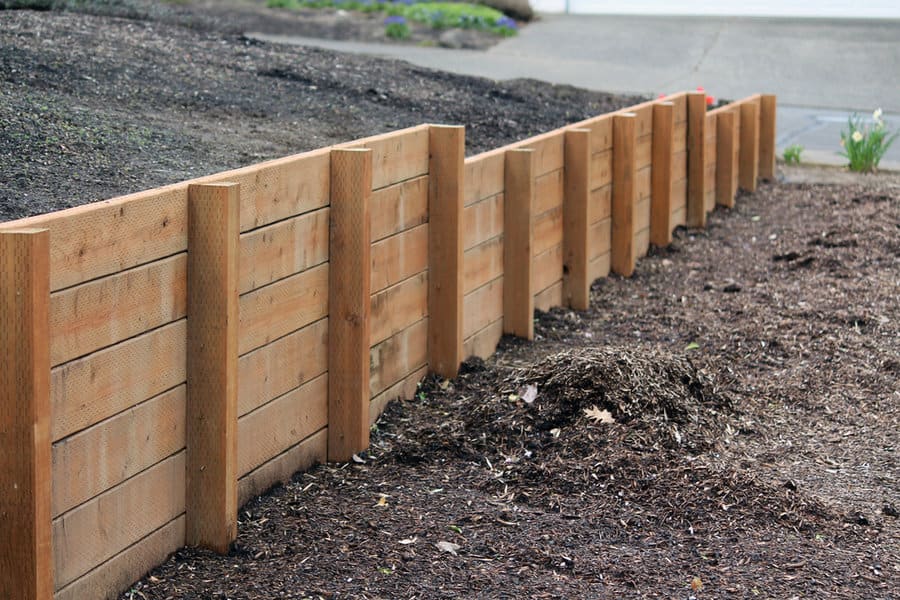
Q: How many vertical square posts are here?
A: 12